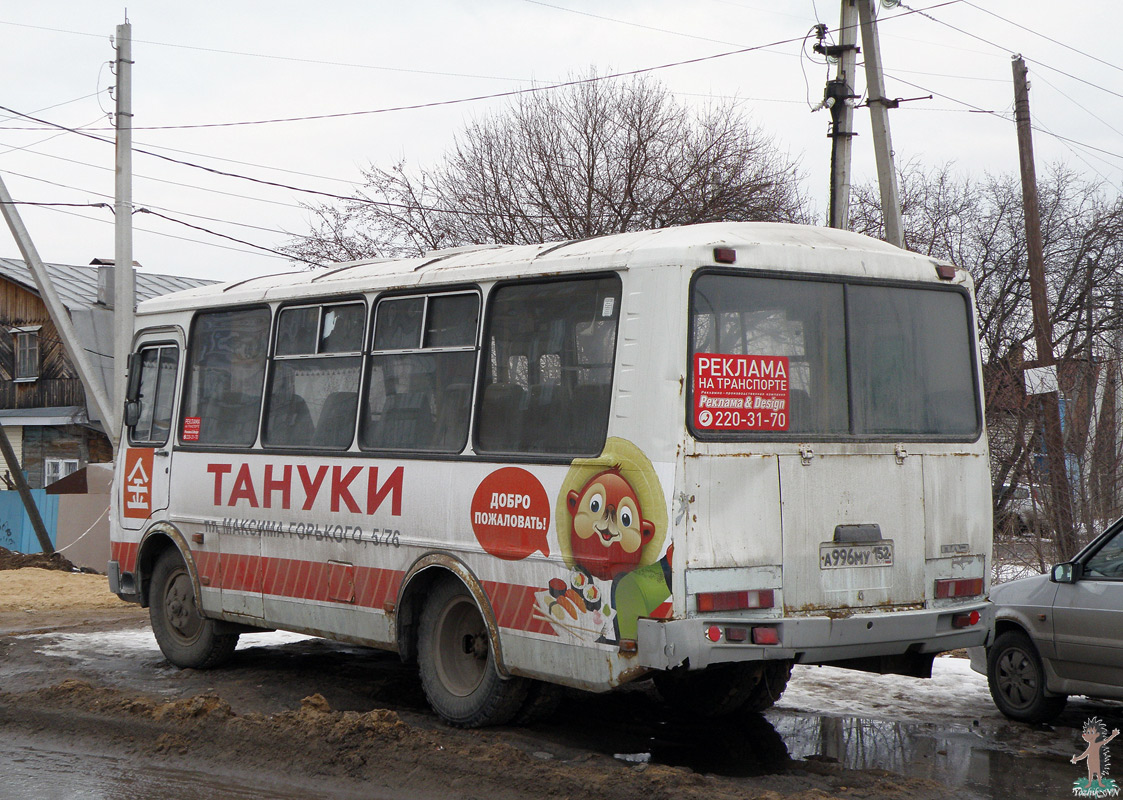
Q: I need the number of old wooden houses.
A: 1